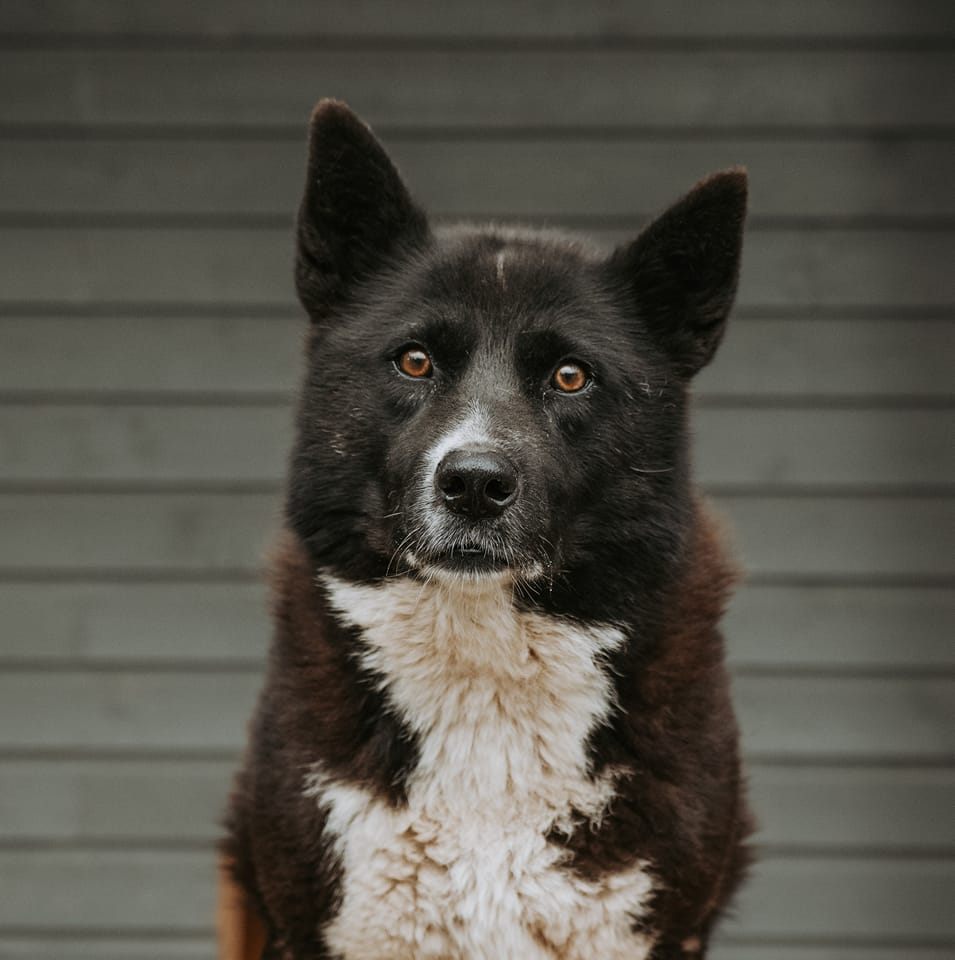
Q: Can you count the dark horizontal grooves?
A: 11